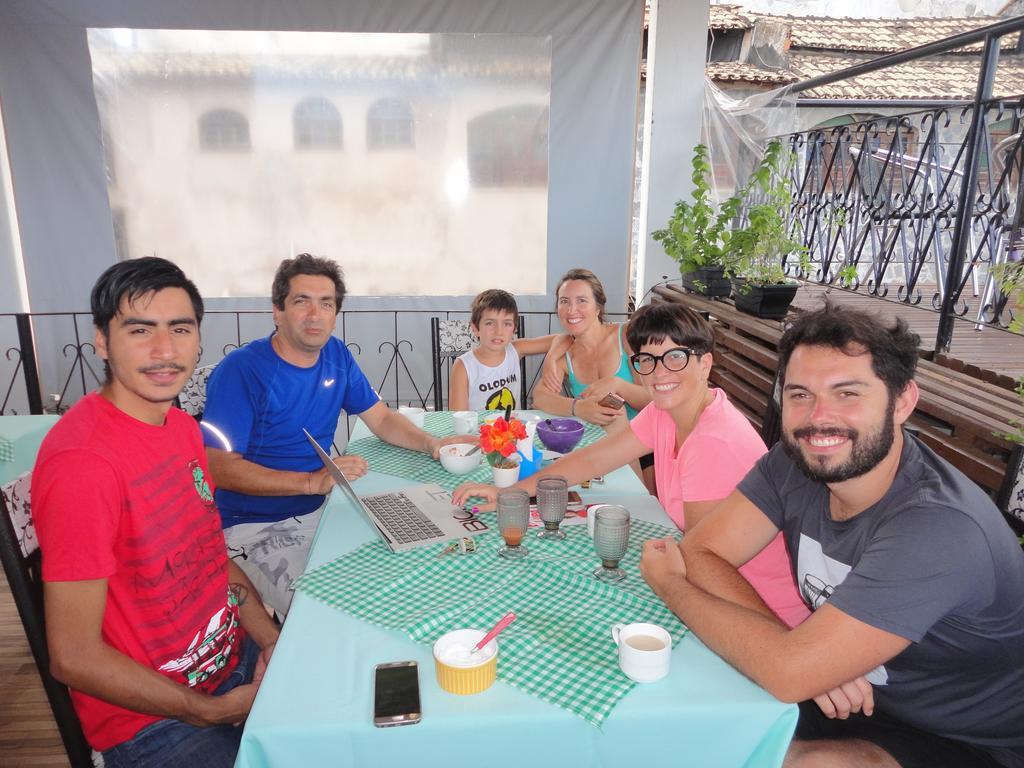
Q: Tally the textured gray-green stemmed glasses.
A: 3